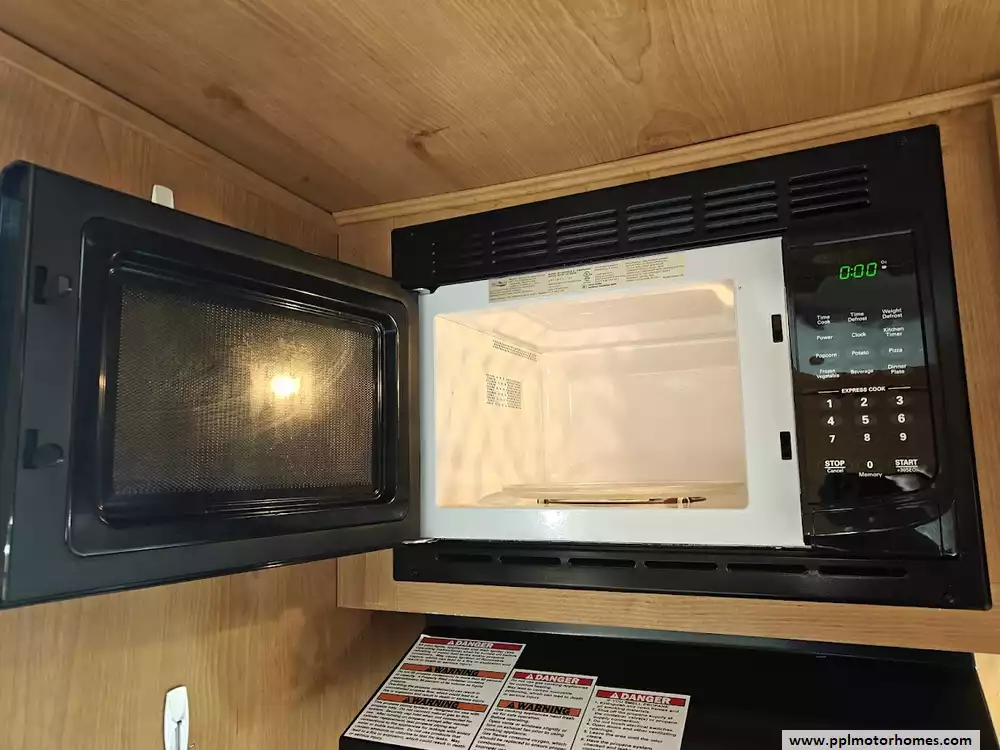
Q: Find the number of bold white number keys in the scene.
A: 10